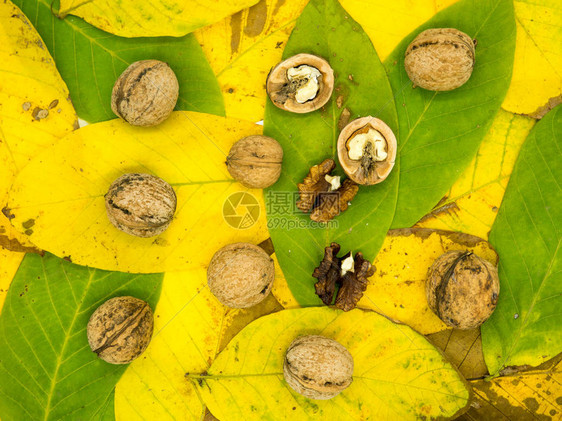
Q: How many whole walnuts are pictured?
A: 8